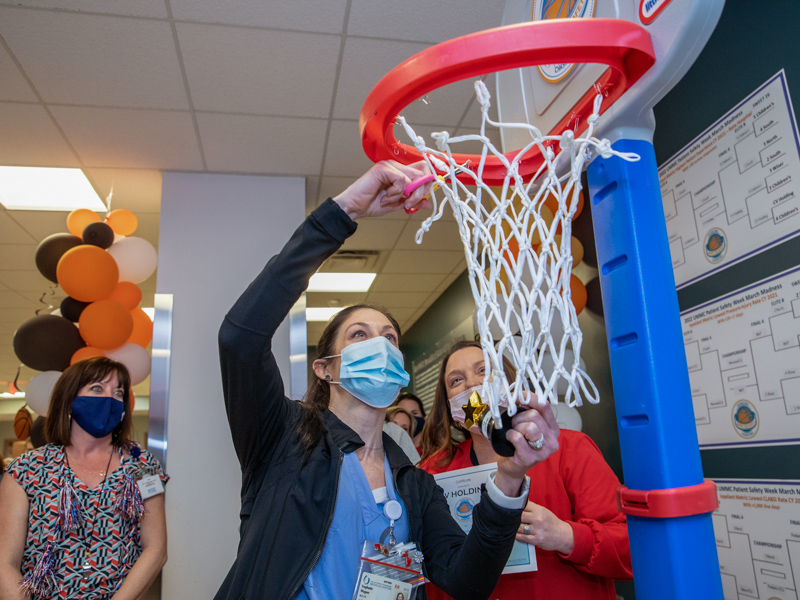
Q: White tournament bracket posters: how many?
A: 3